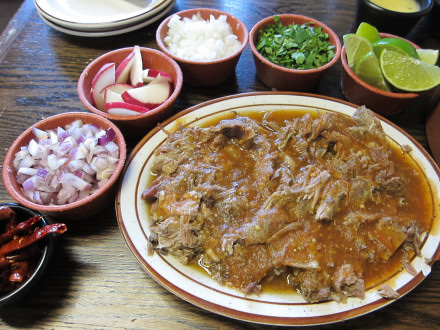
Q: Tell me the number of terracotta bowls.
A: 5